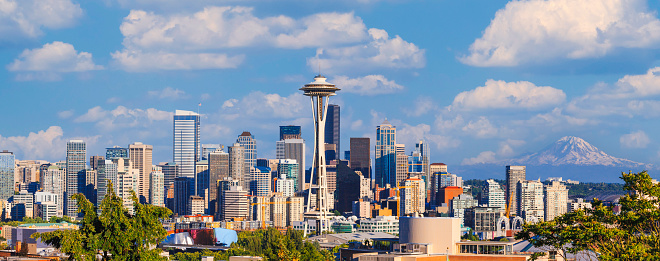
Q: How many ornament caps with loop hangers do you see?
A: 0